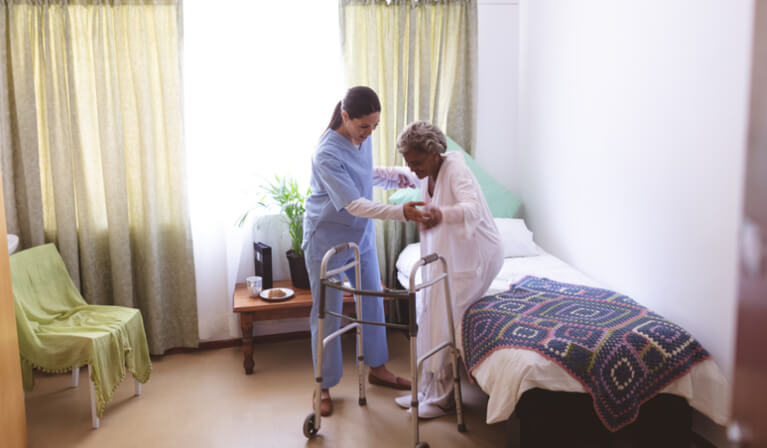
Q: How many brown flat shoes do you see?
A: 2